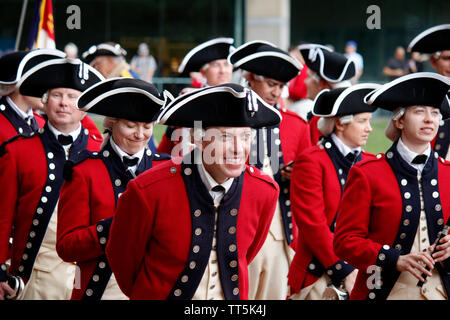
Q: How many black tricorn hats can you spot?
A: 11